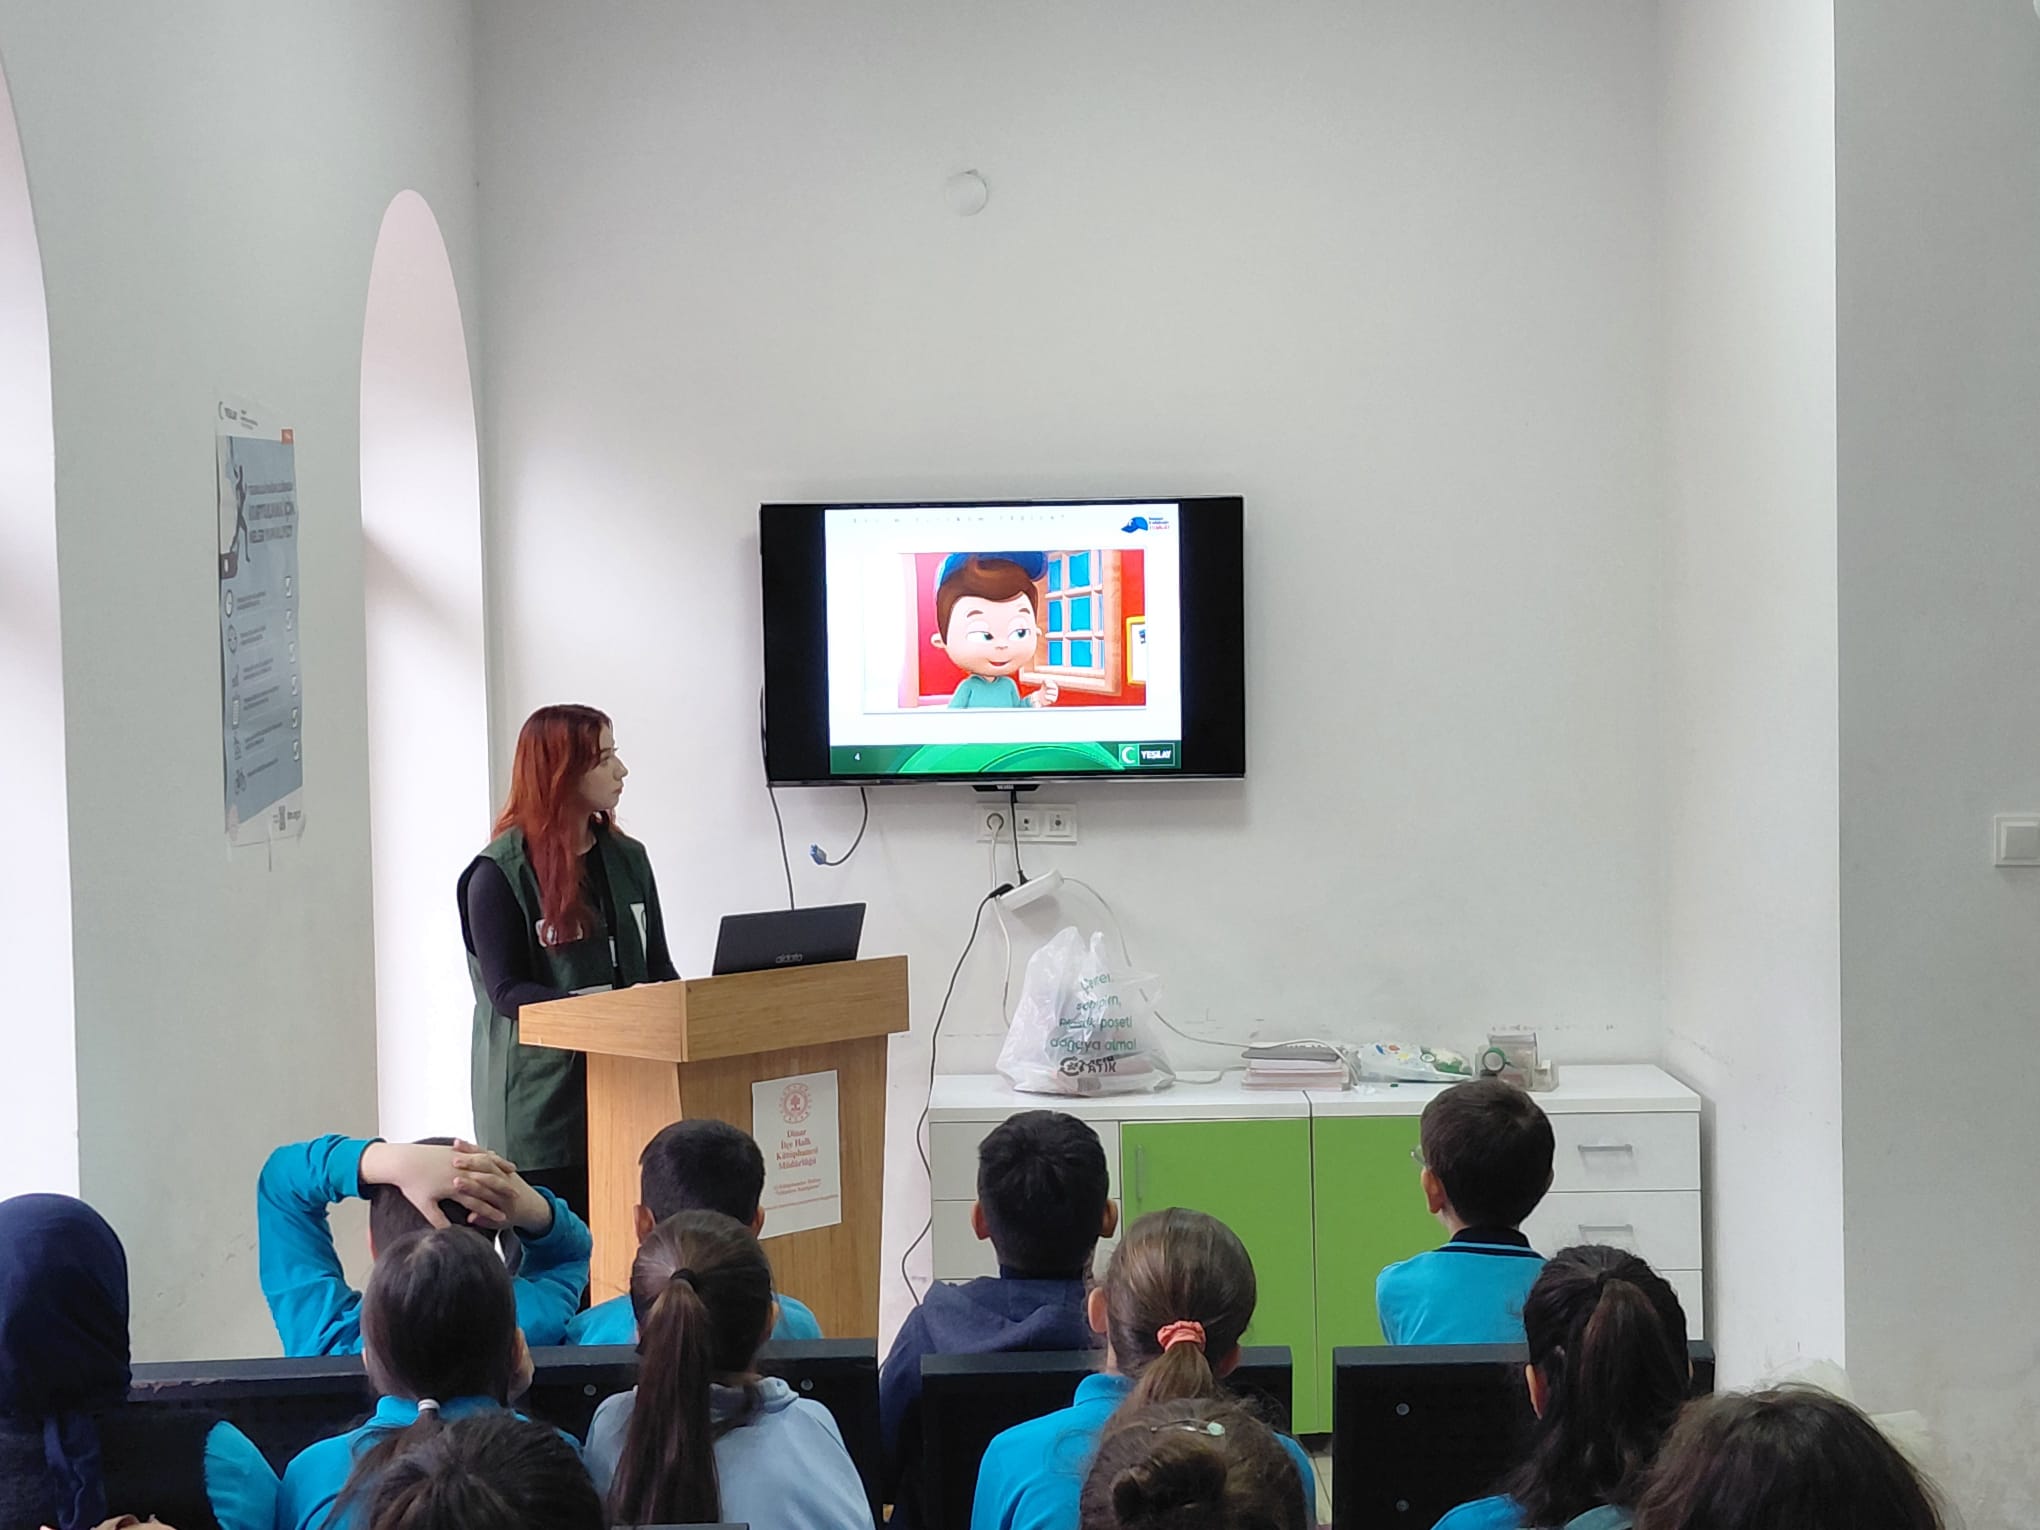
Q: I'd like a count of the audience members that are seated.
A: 12